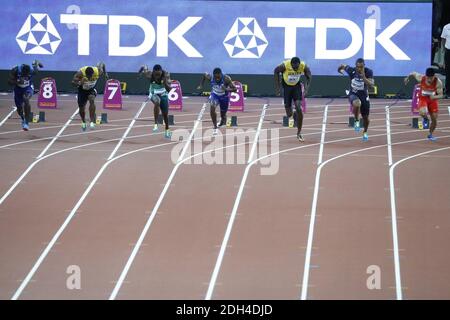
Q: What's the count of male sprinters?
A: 7